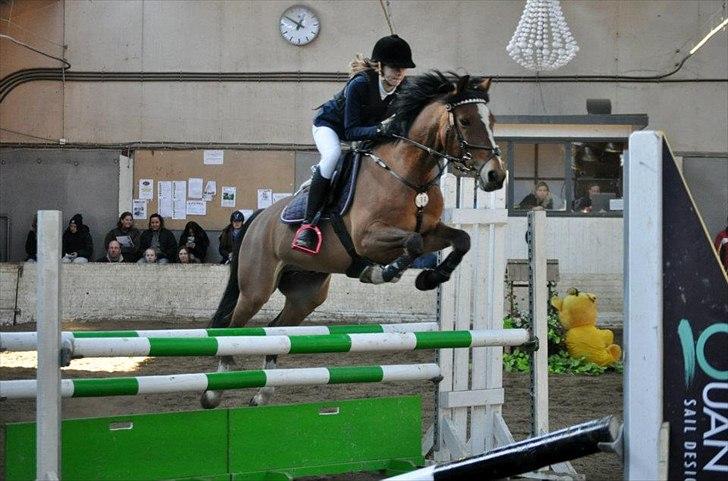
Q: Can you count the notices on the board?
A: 12